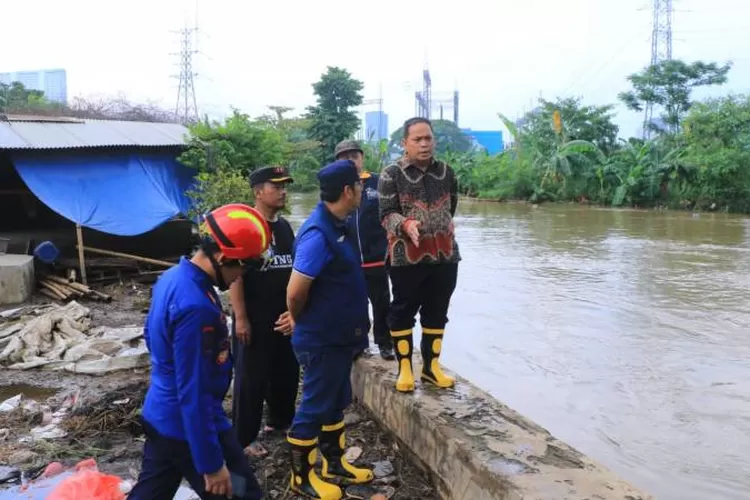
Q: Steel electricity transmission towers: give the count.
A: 2